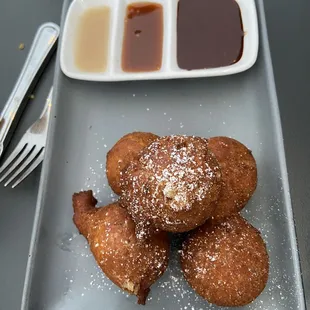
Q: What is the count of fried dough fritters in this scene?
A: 5